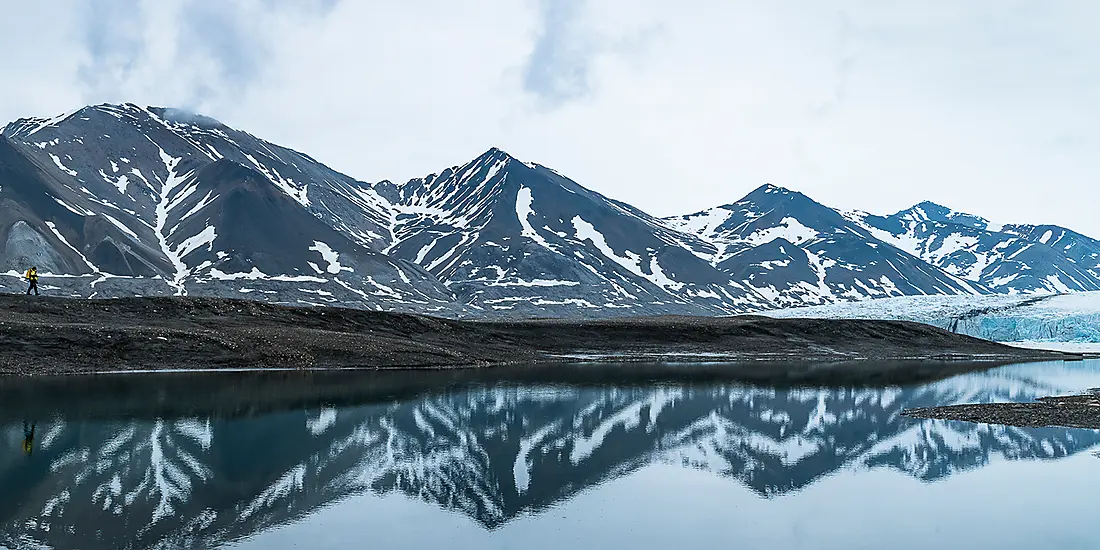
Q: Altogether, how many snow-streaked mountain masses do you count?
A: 4